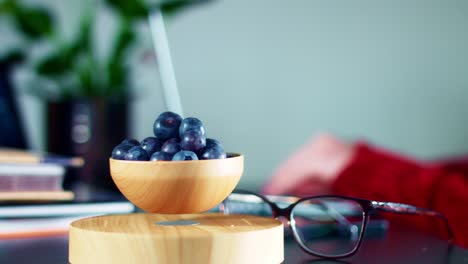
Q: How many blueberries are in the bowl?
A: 12